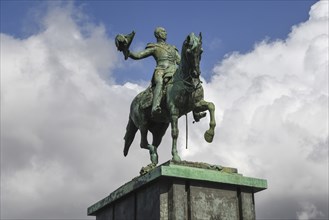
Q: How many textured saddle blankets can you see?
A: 1